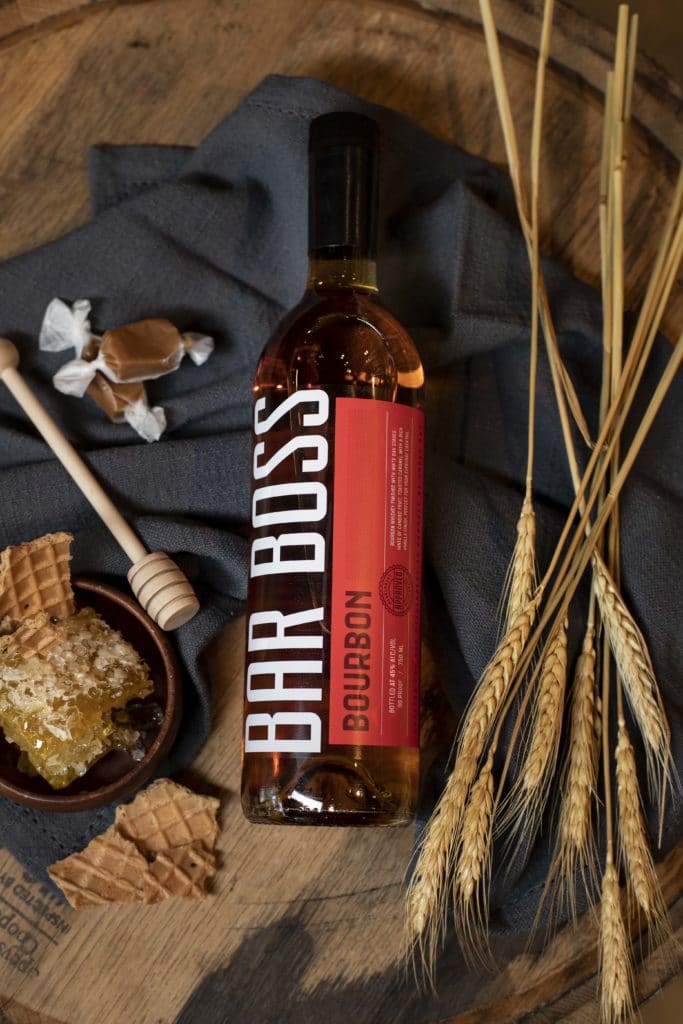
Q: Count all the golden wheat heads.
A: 9